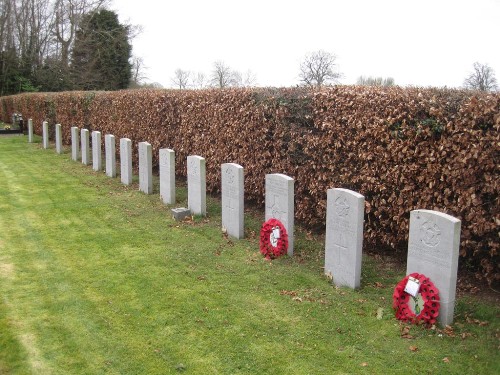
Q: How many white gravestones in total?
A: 15